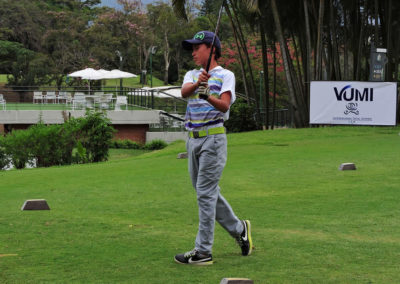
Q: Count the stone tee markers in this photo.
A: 4